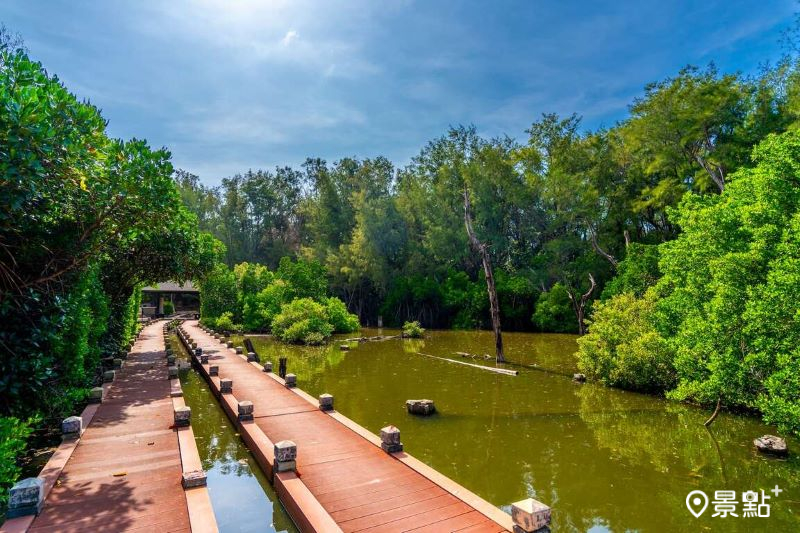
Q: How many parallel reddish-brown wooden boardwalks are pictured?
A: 2